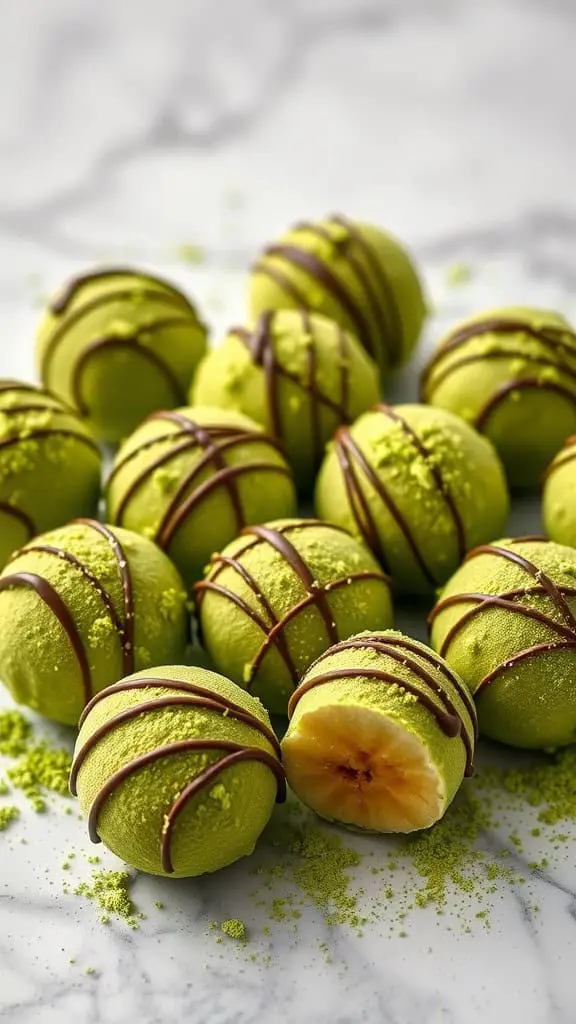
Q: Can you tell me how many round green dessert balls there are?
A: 13